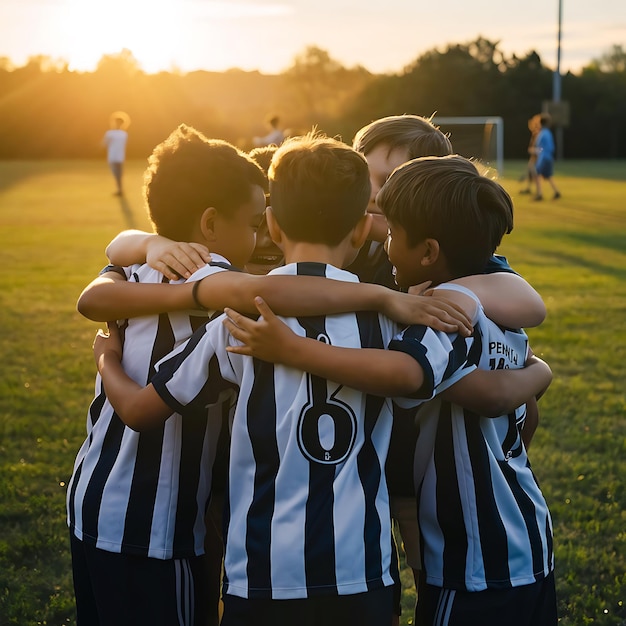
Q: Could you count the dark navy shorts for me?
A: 3